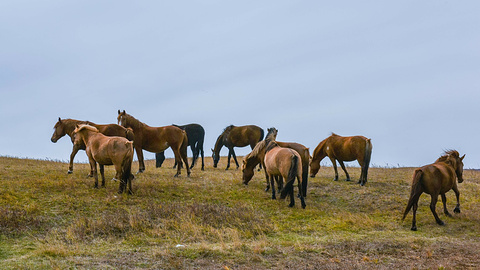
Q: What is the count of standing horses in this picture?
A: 9